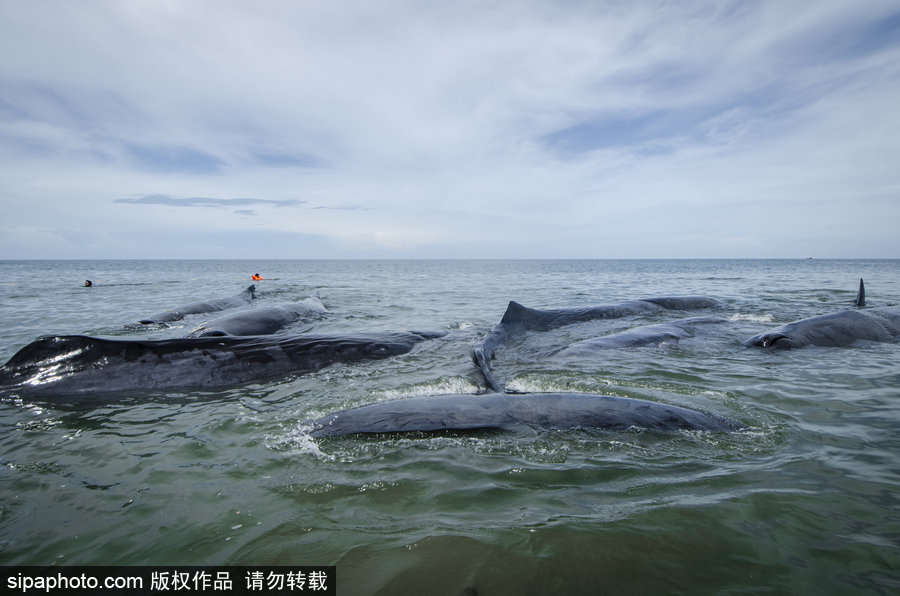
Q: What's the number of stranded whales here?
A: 7